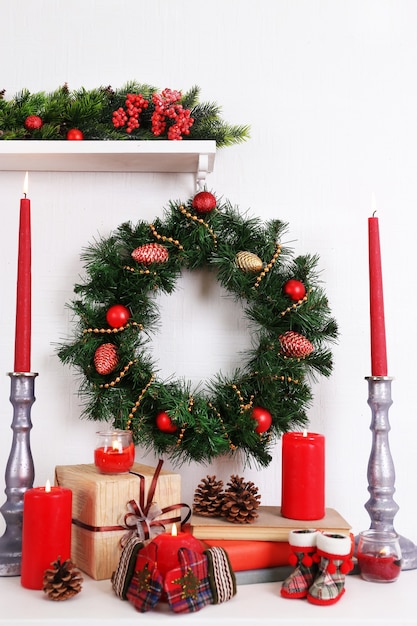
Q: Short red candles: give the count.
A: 5